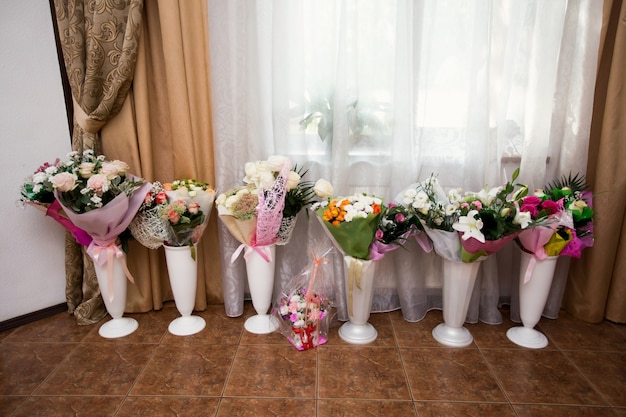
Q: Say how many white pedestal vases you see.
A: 6